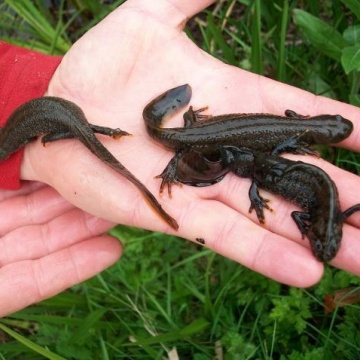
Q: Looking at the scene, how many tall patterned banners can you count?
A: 0